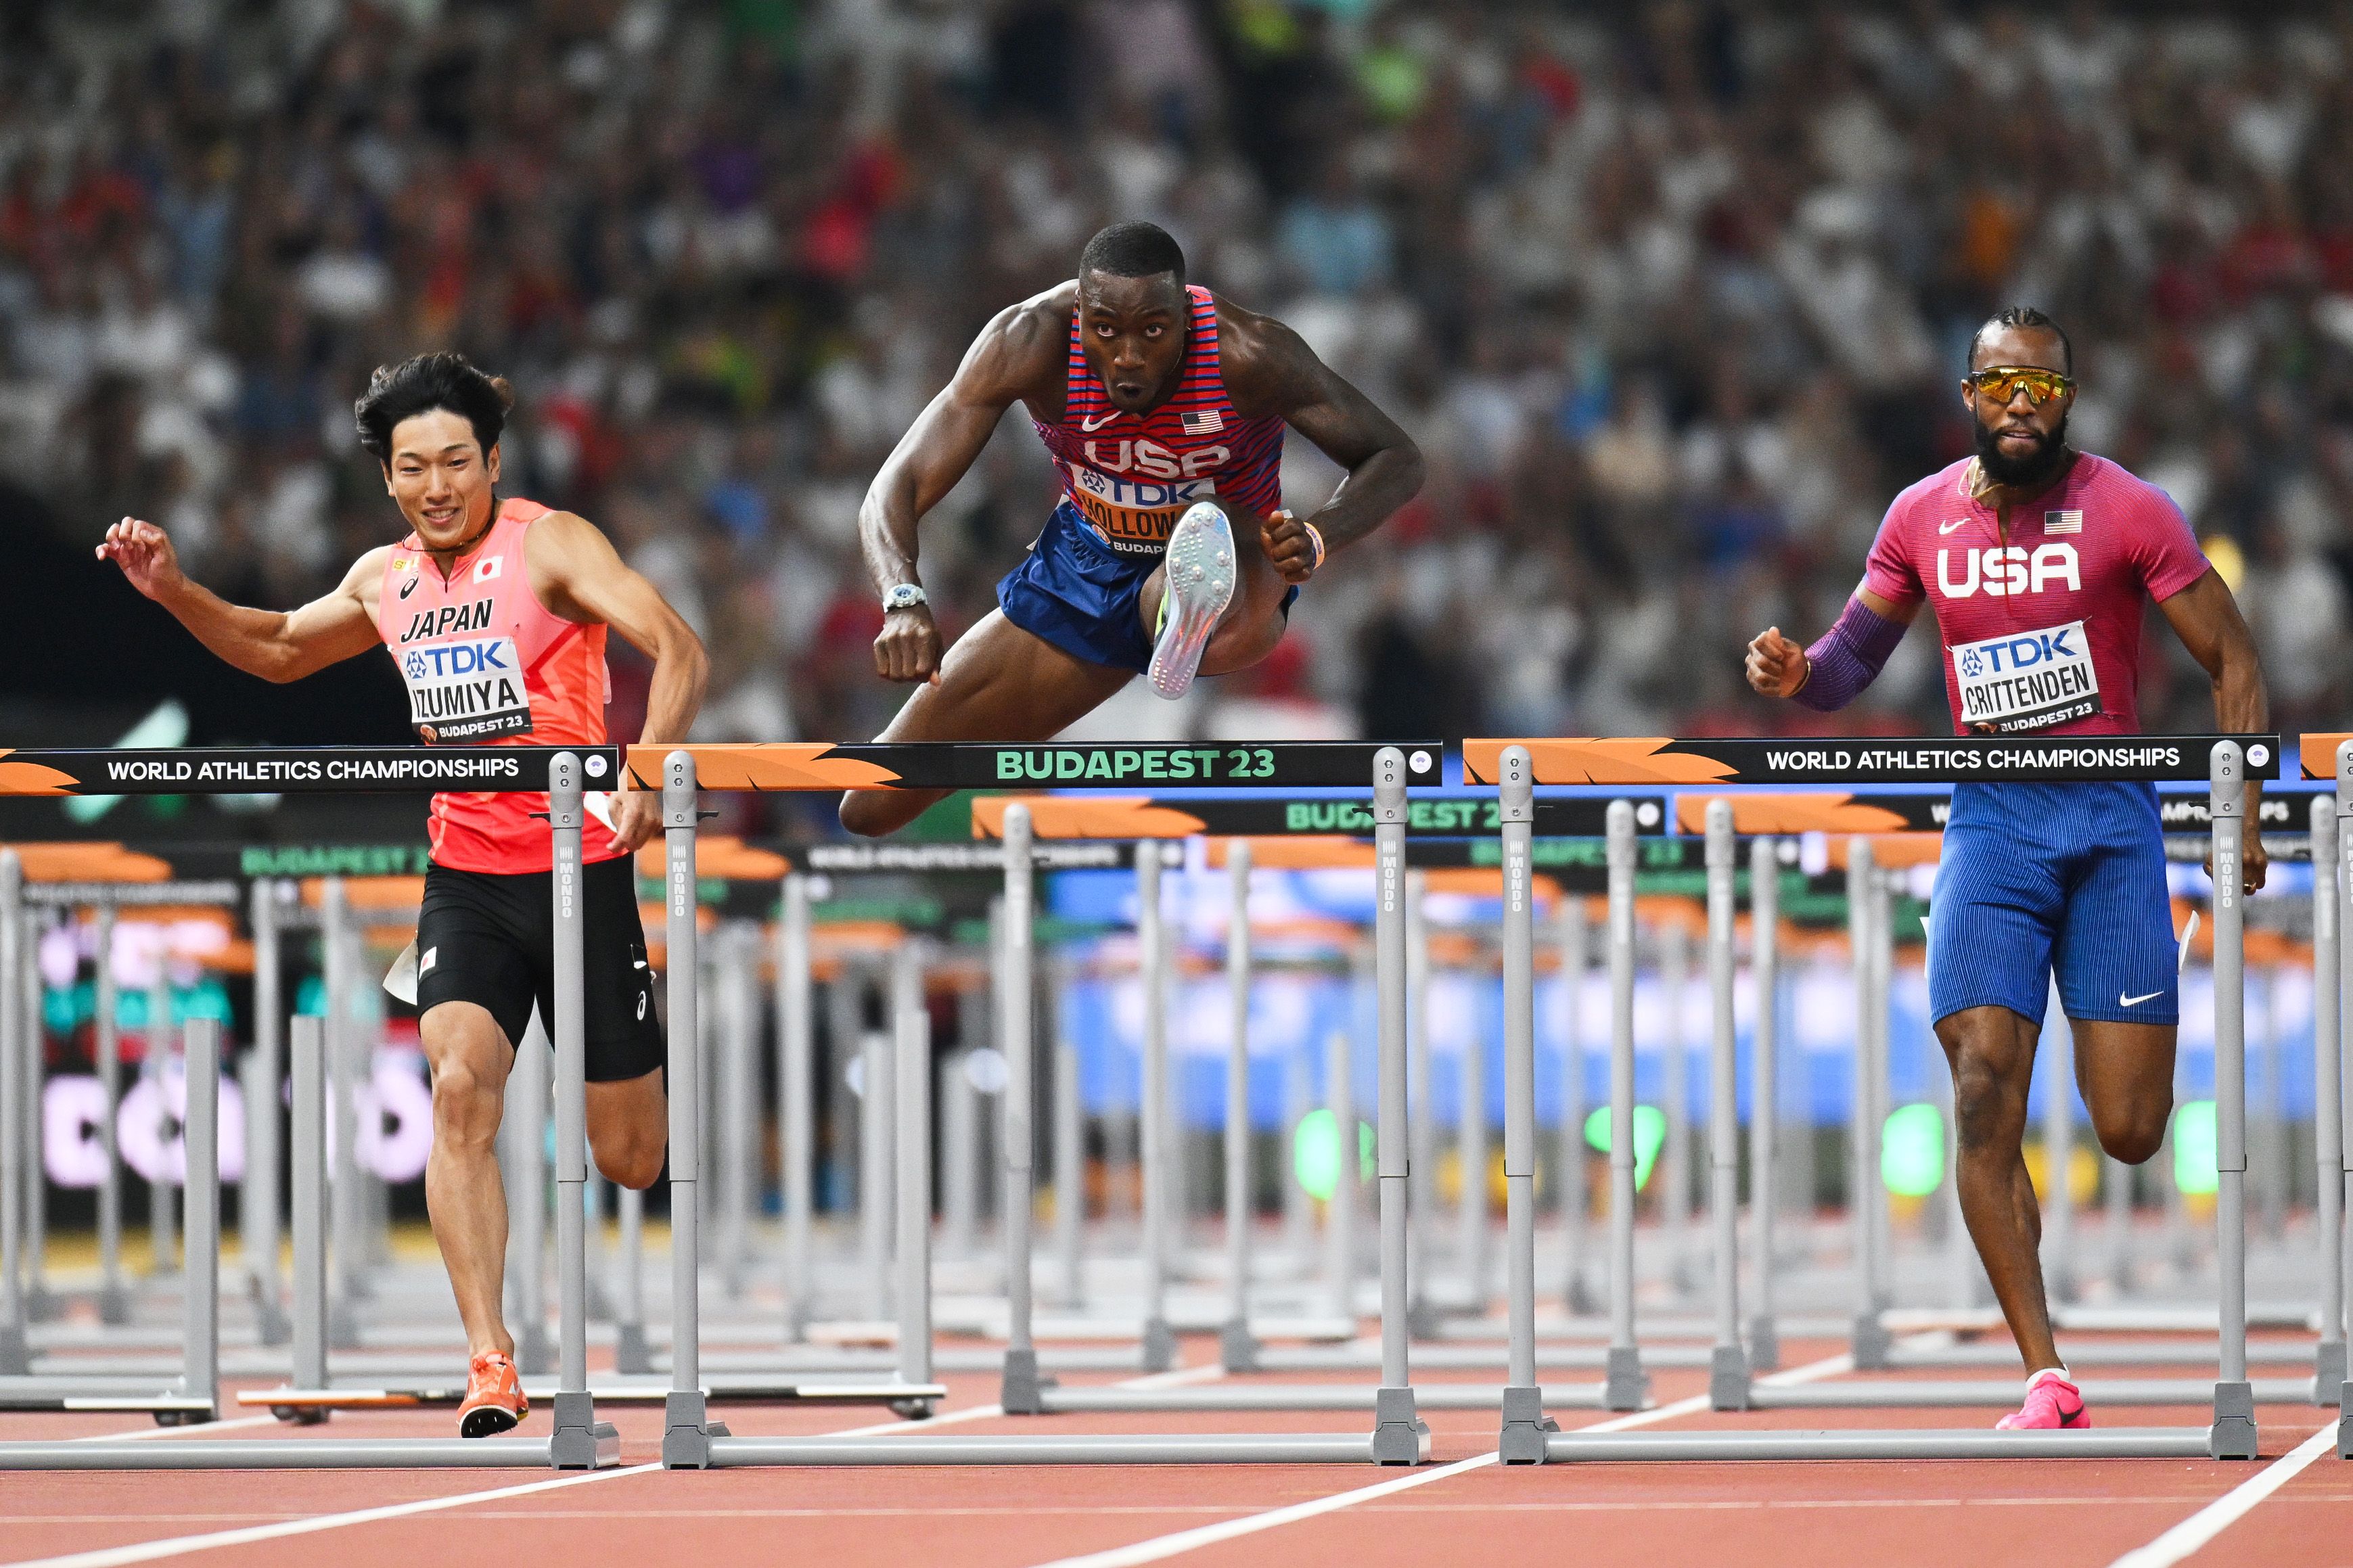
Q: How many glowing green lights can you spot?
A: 4